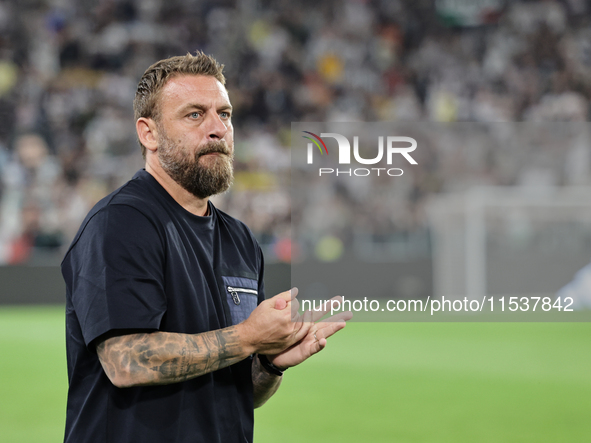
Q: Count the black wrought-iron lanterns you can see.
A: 0